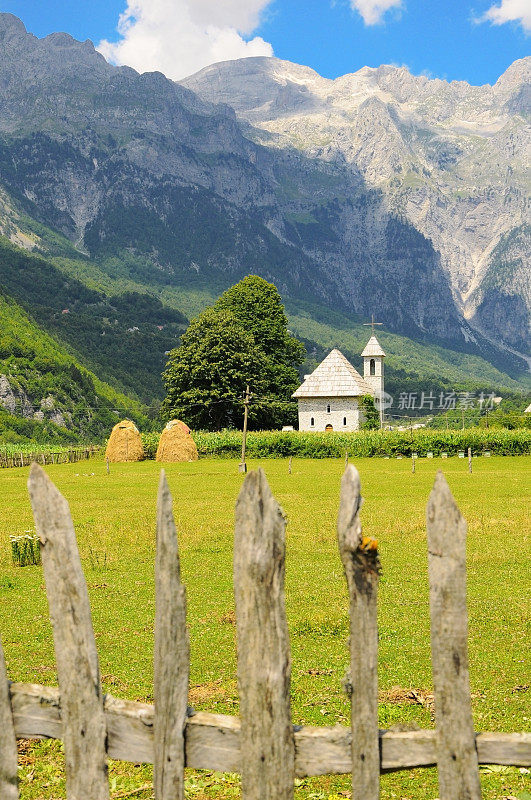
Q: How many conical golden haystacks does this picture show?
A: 2